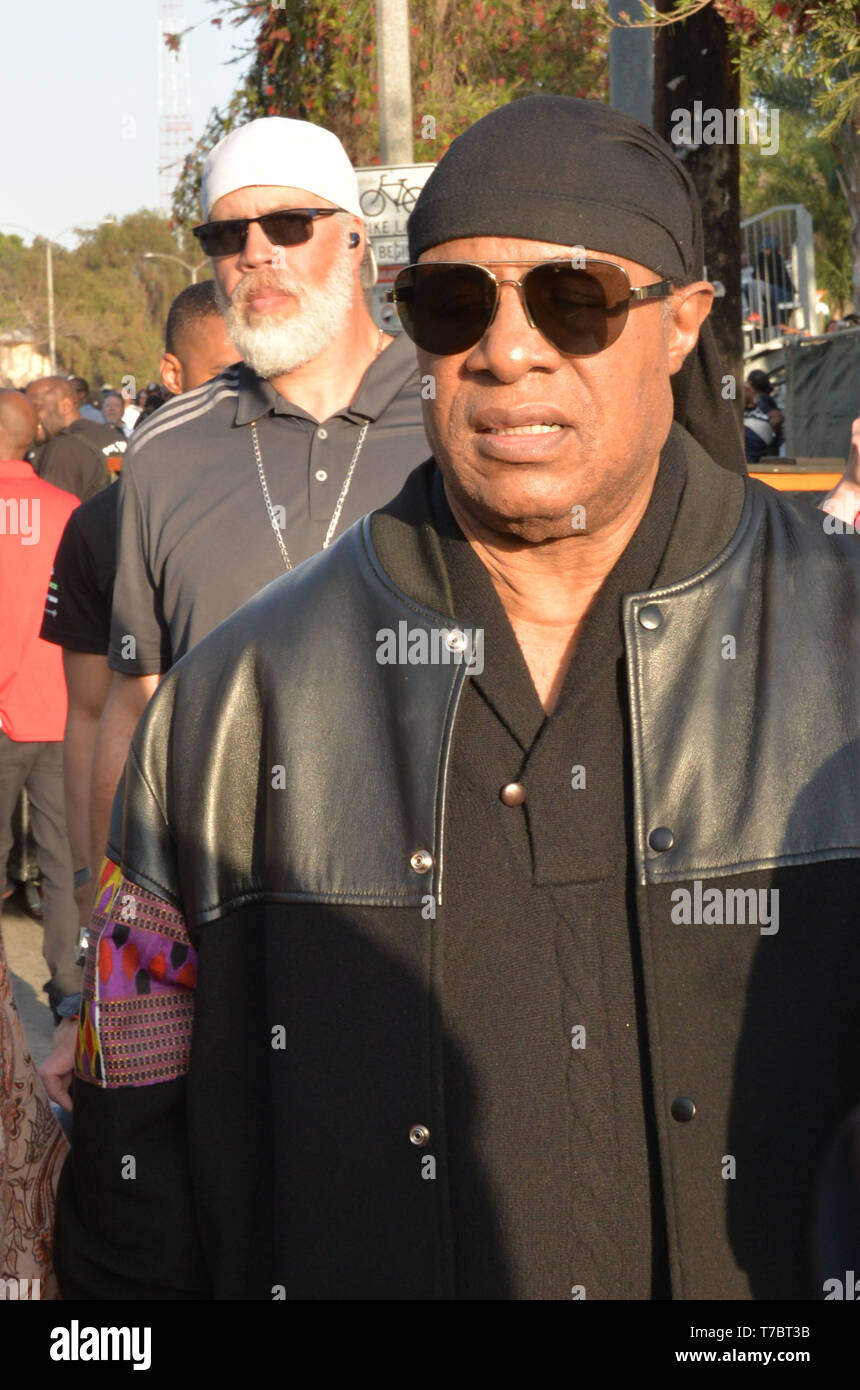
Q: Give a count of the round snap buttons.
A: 7